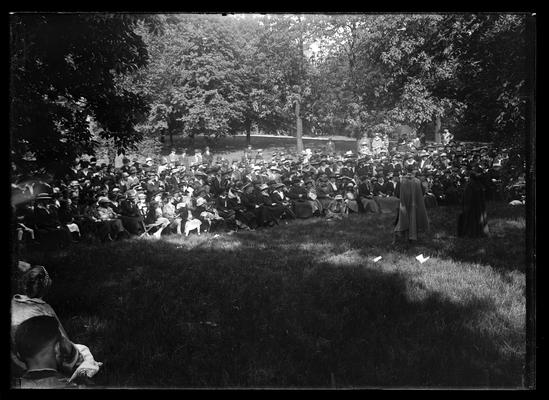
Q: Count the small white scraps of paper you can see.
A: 2